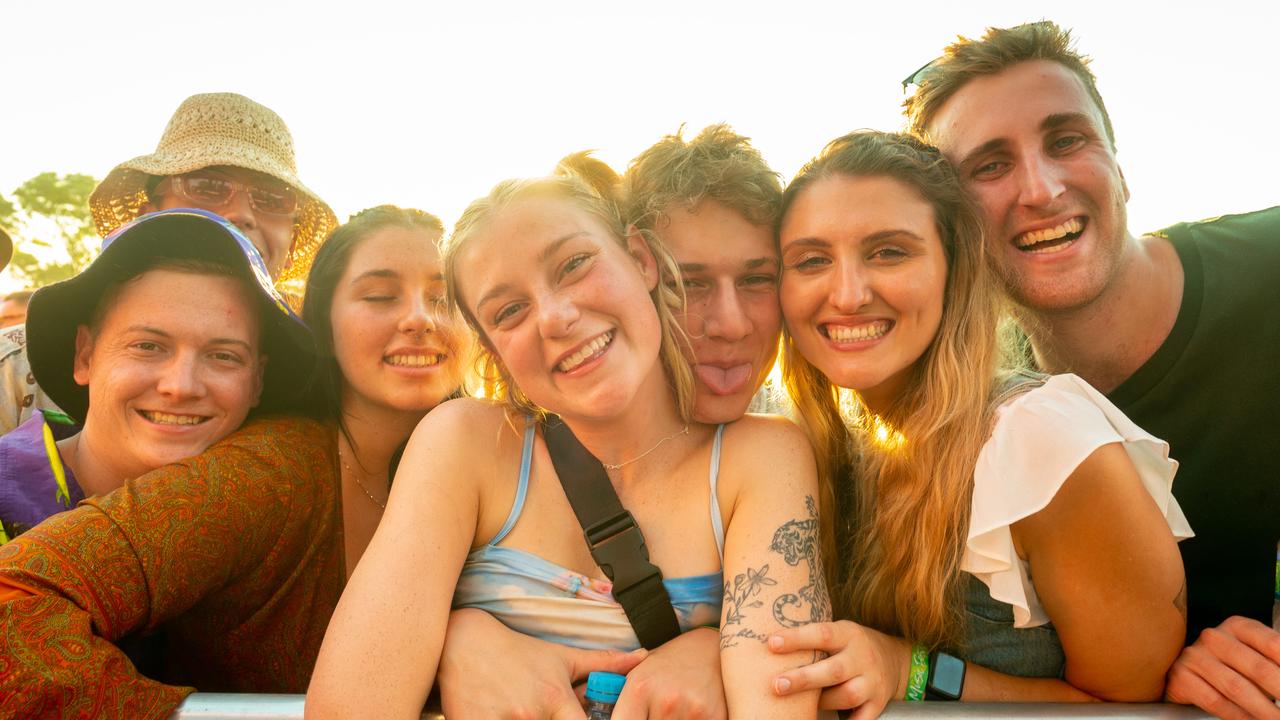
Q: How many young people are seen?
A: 7